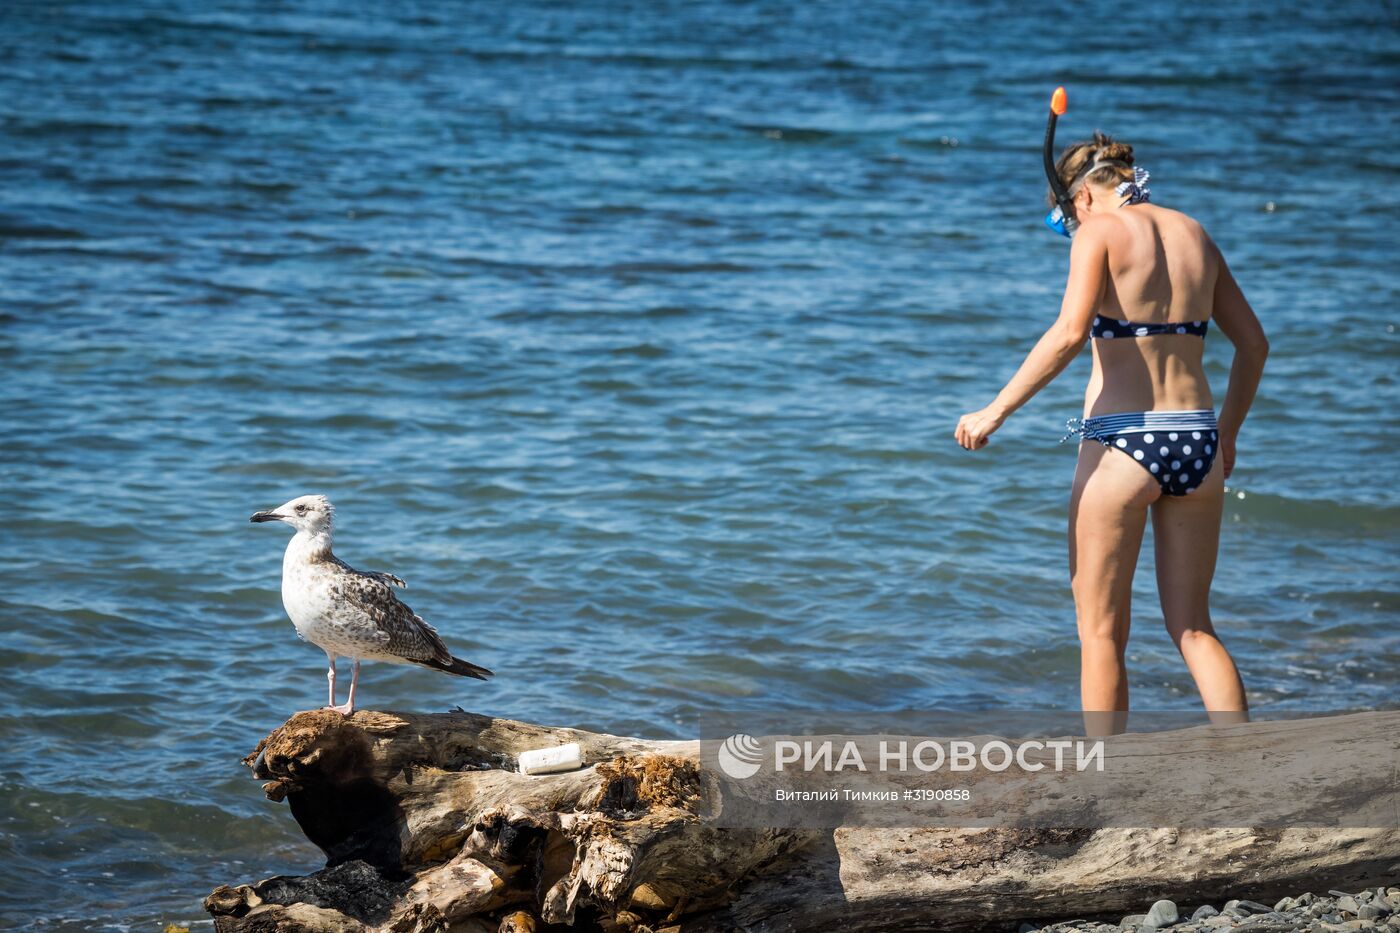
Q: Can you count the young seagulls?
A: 1